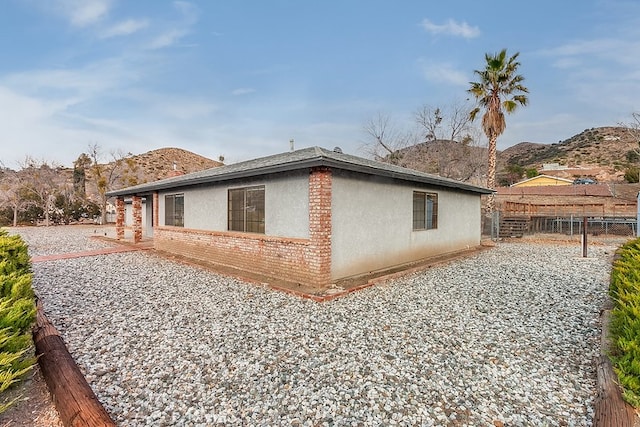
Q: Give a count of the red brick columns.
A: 4